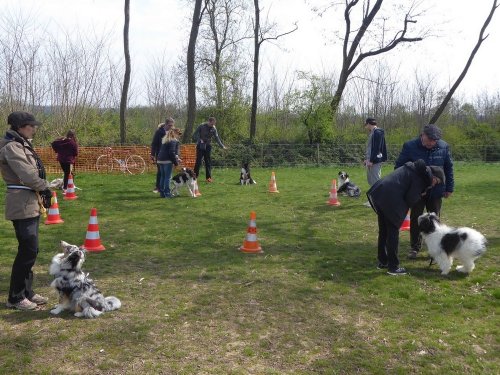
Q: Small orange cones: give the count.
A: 8